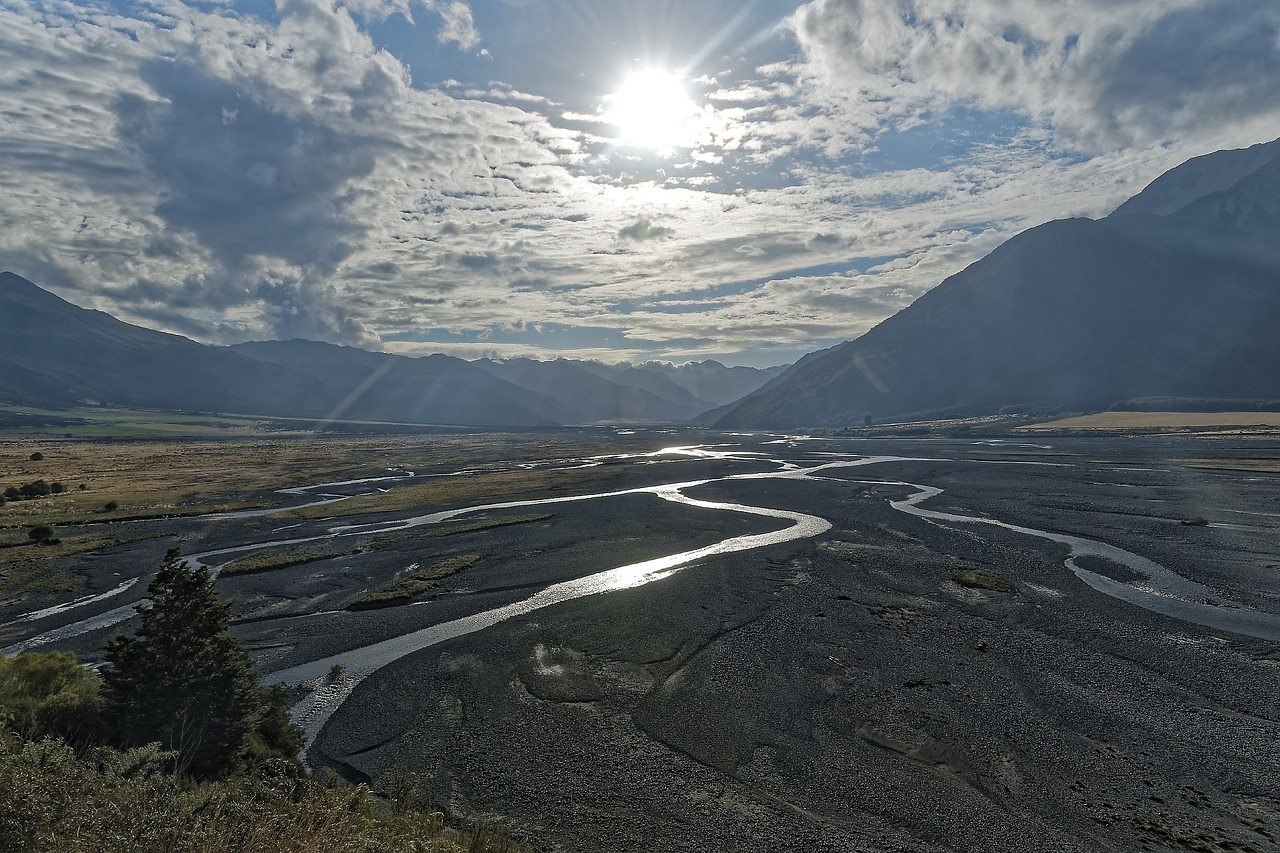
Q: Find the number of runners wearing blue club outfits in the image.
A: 0